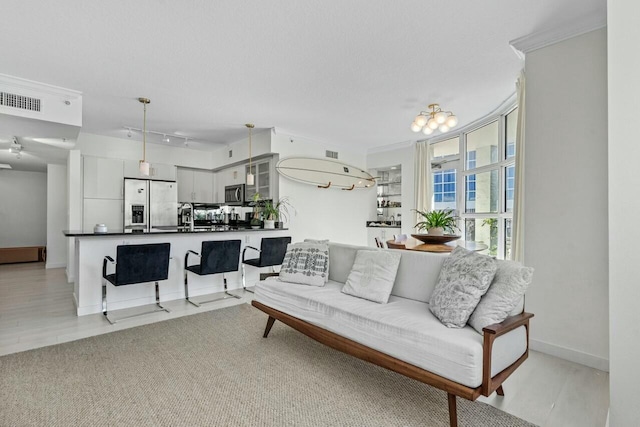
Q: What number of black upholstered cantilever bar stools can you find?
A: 3